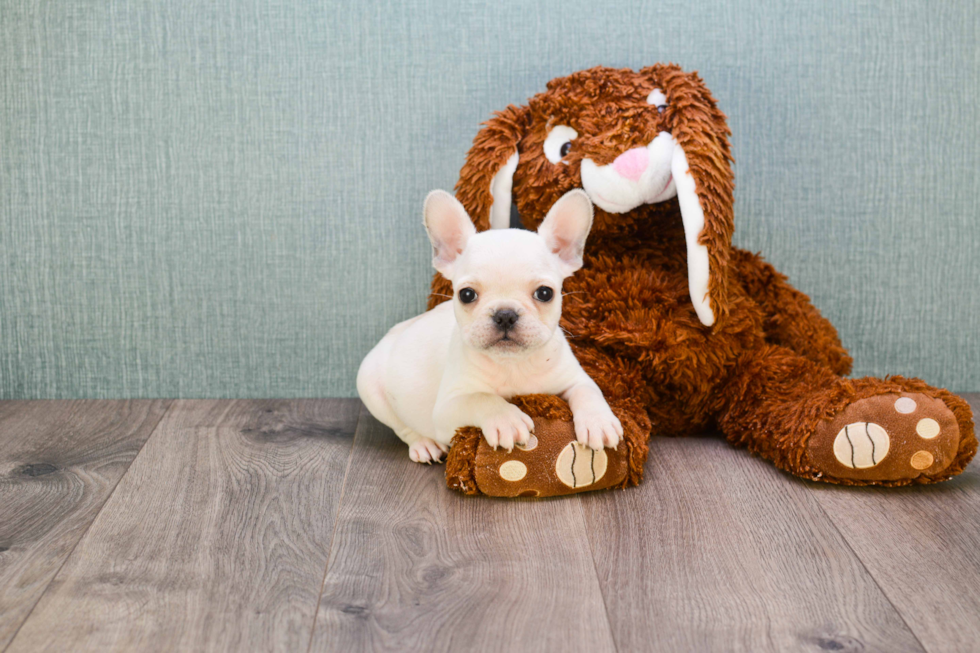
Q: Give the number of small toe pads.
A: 6